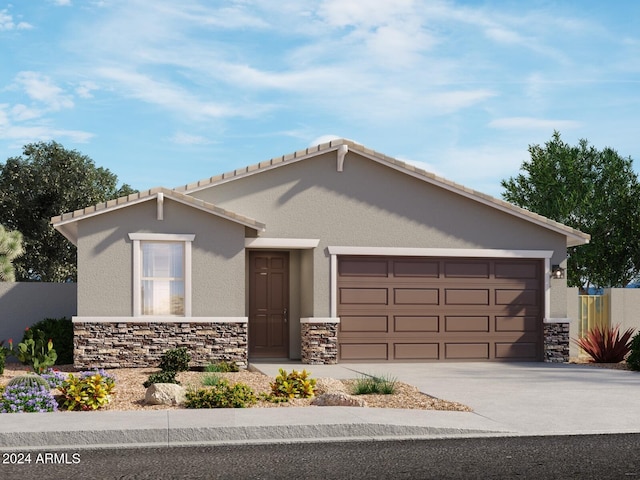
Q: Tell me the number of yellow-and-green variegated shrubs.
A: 2